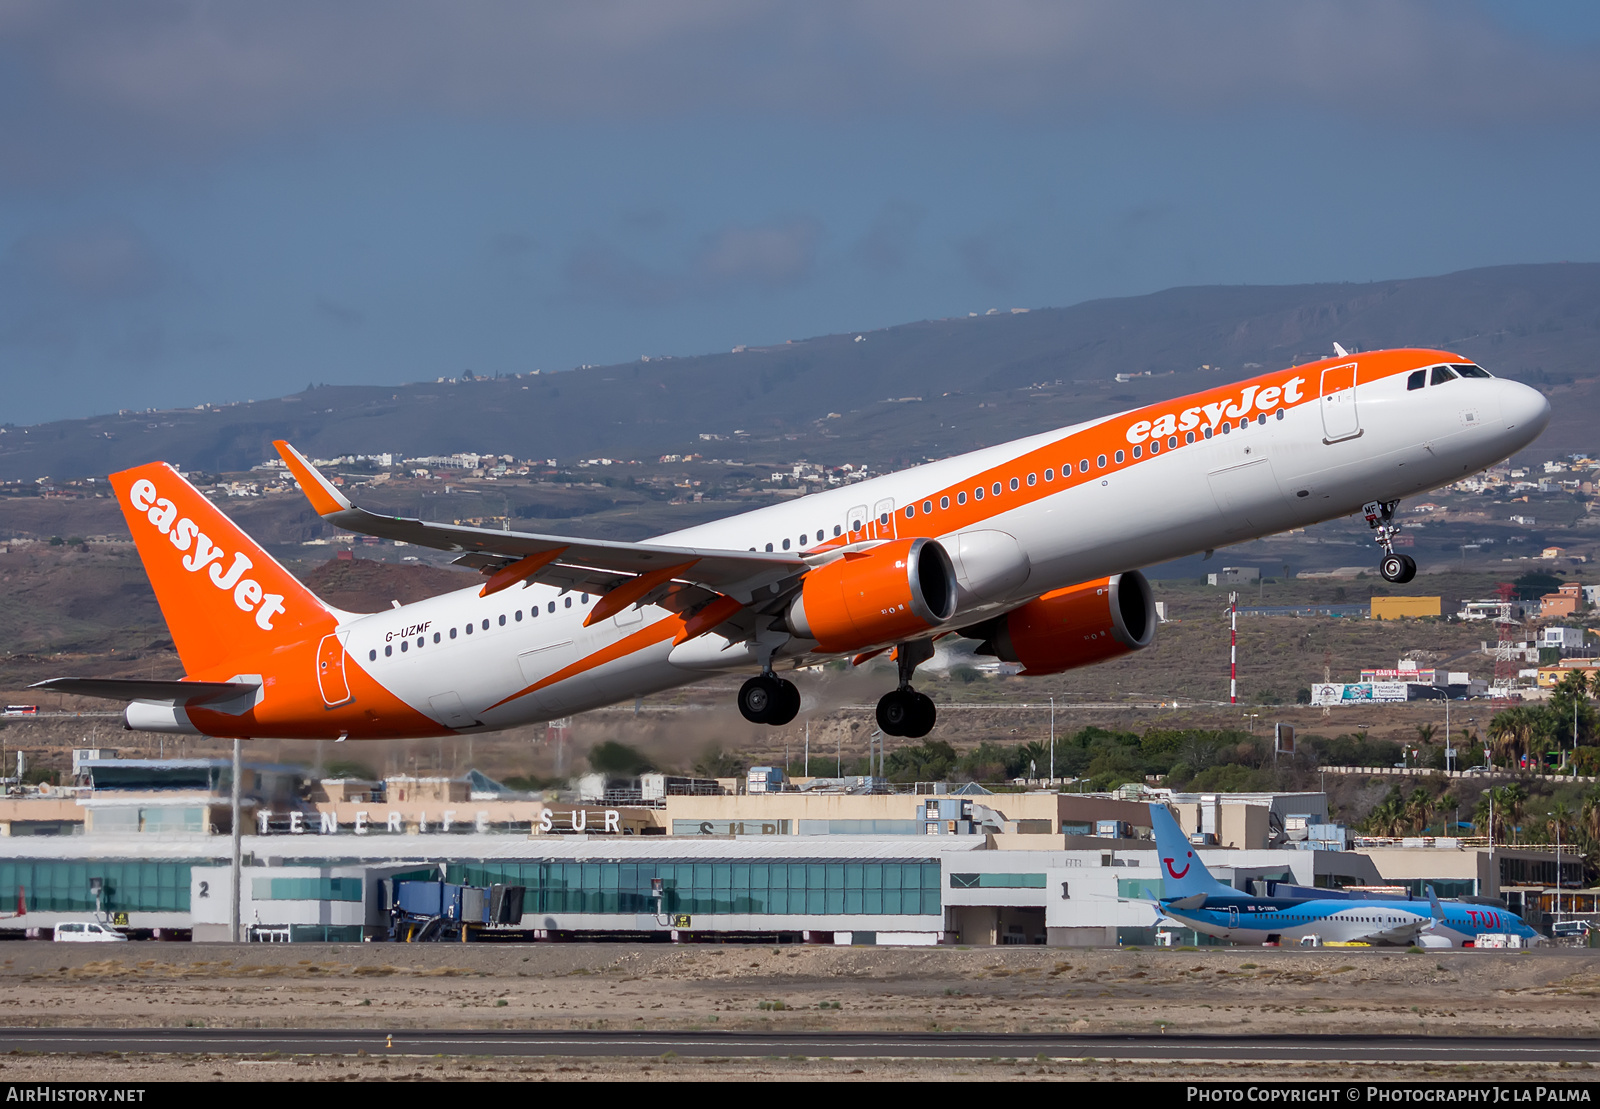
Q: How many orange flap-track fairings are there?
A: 5